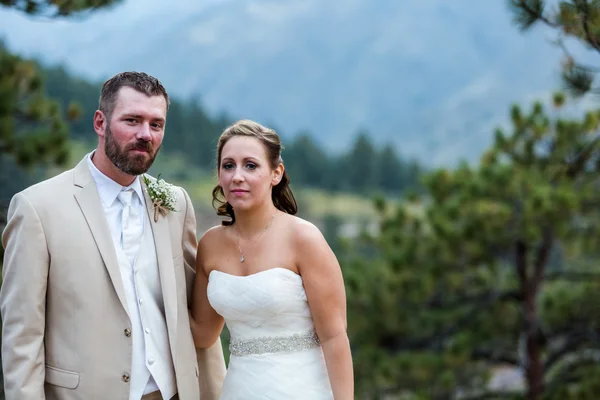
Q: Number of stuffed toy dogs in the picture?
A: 0